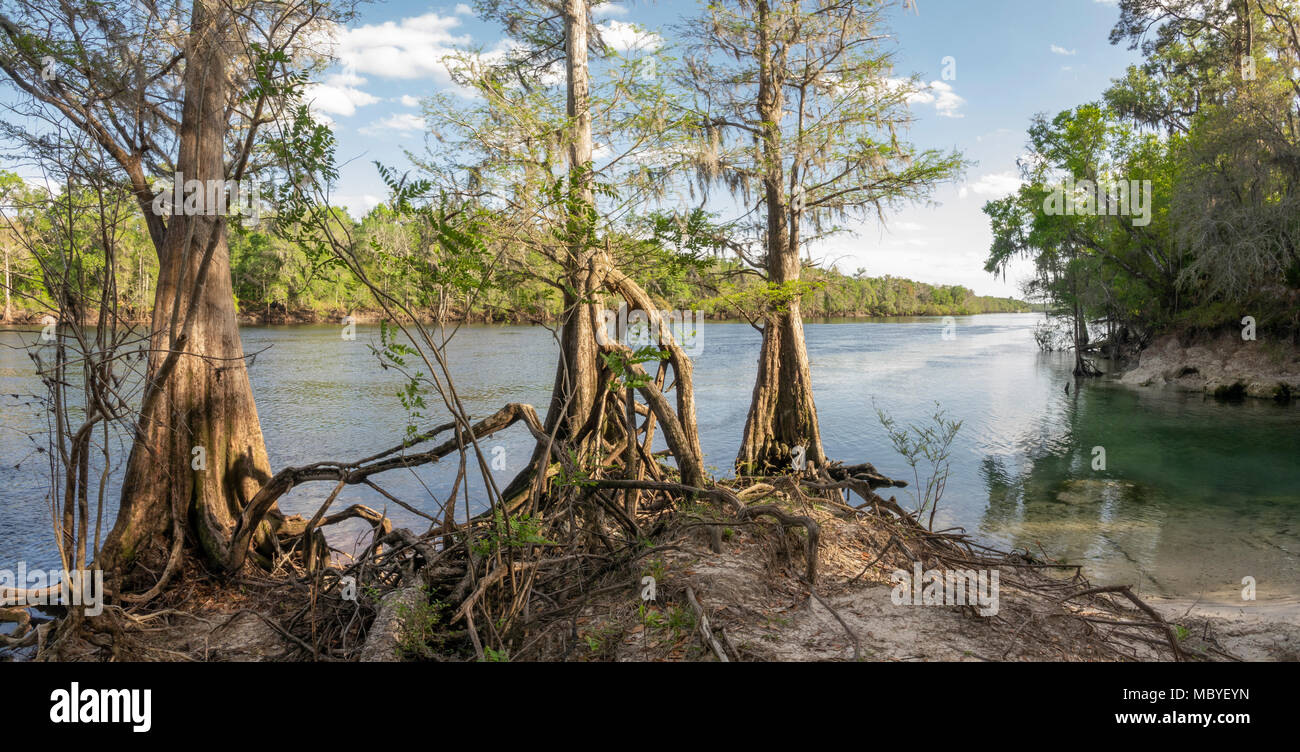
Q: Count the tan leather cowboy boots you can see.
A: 0